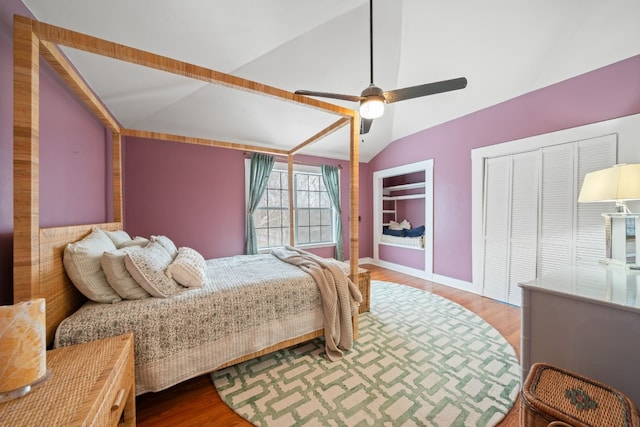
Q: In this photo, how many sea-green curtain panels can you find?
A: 2